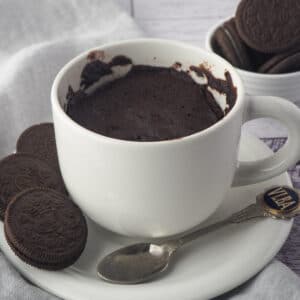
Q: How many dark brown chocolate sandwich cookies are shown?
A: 6